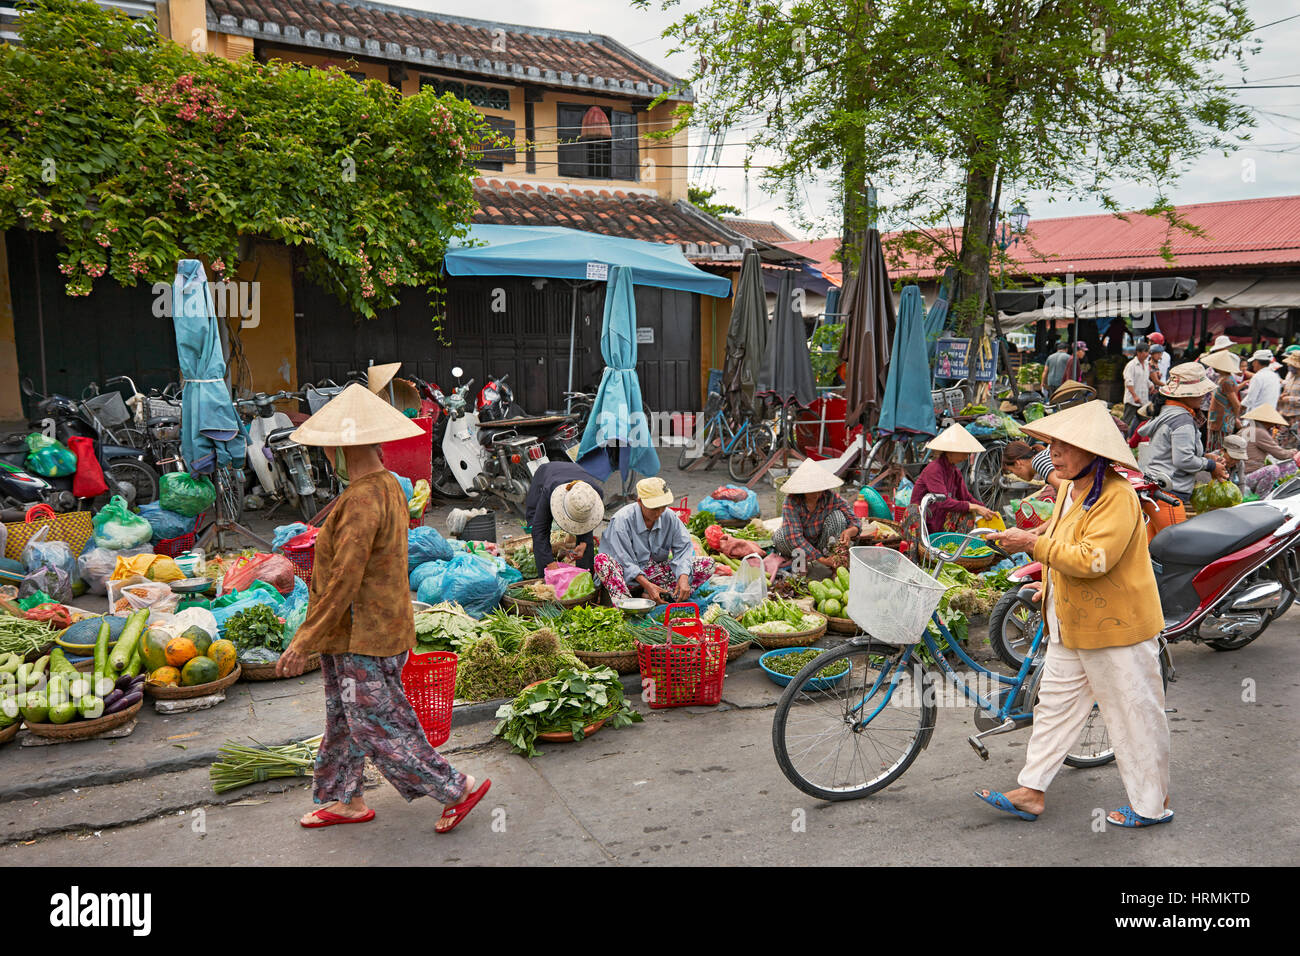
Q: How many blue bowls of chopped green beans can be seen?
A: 1